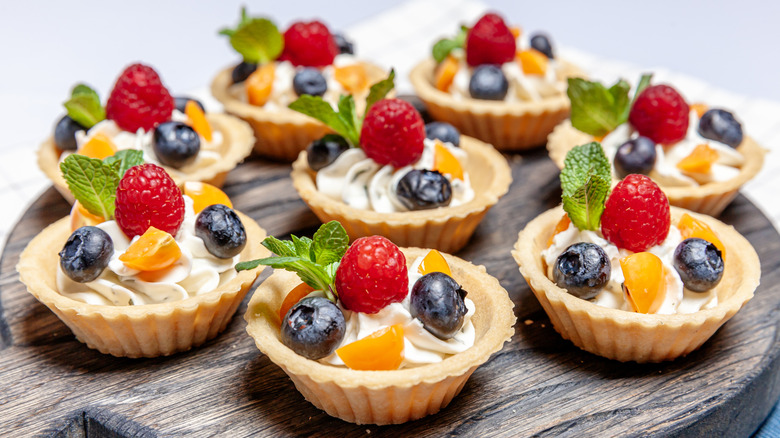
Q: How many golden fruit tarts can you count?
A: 8